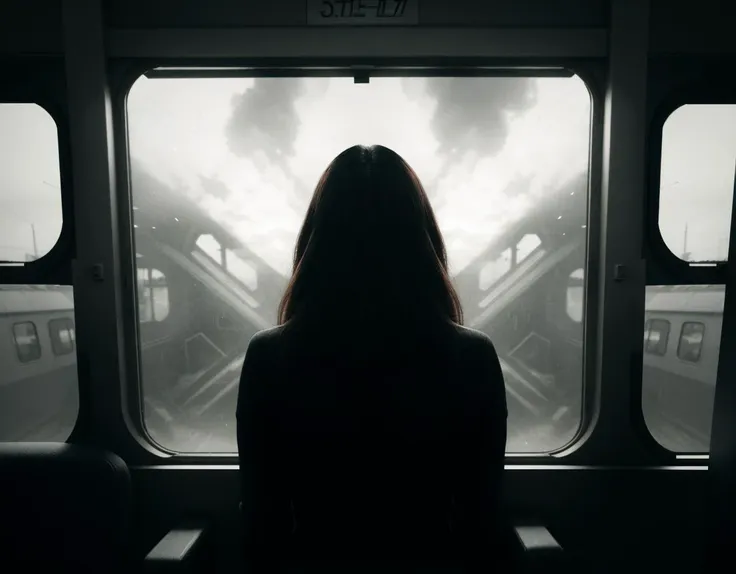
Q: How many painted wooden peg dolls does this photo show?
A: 0